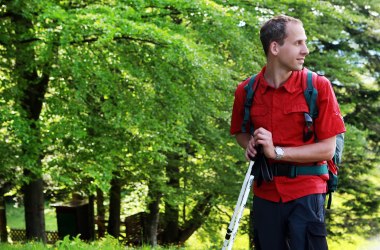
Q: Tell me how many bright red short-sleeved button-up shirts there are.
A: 1